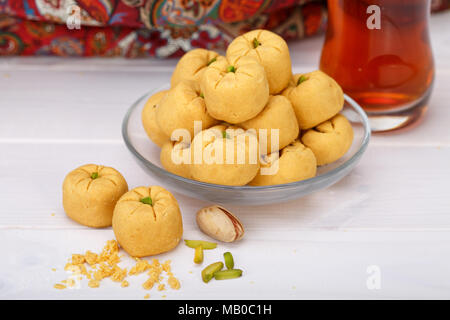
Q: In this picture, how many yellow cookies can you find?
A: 13